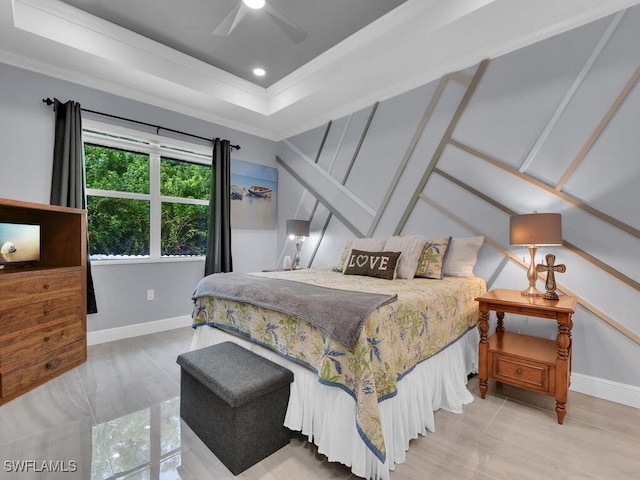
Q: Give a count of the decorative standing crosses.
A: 1